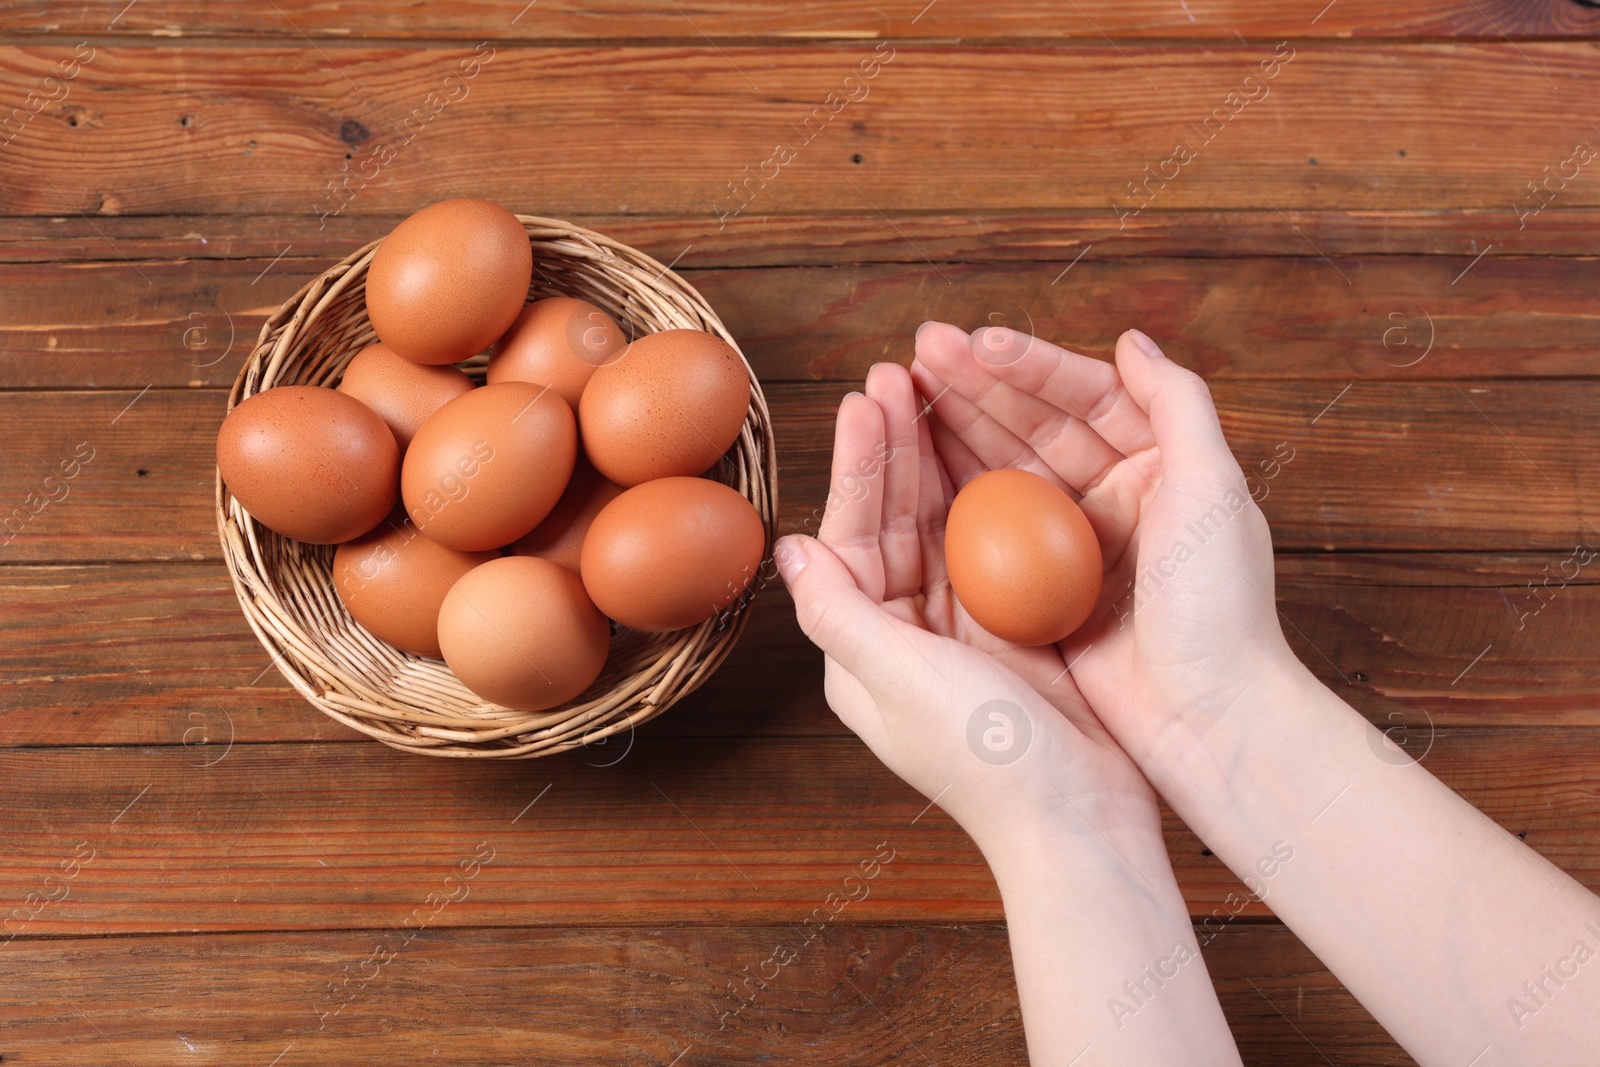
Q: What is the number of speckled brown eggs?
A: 11